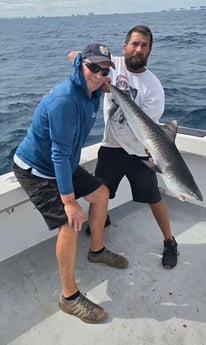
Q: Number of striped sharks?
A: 1